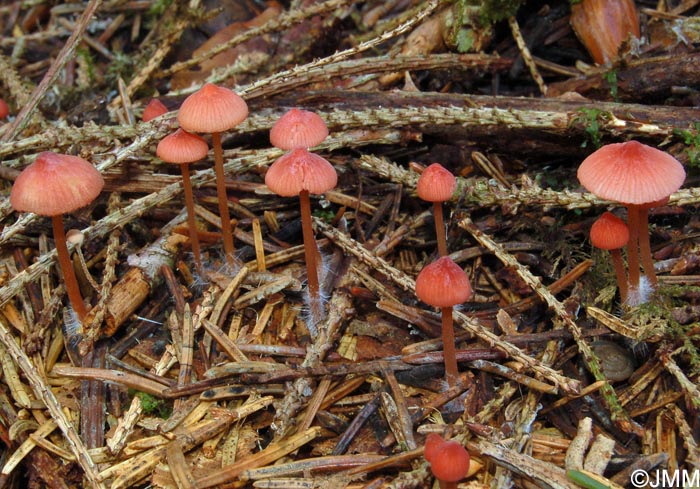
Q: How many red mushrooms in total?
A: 14